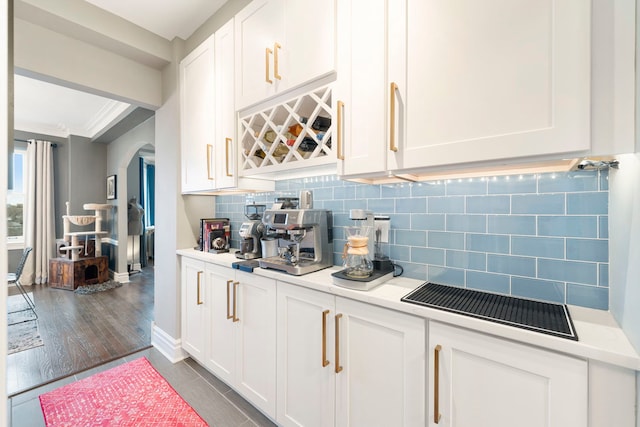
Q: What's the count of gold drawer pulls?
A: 12